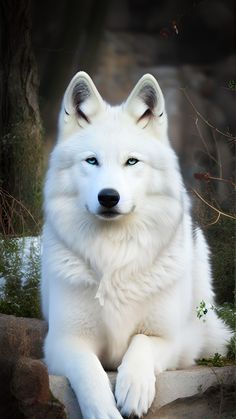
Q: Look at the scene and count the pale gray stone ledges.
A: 1